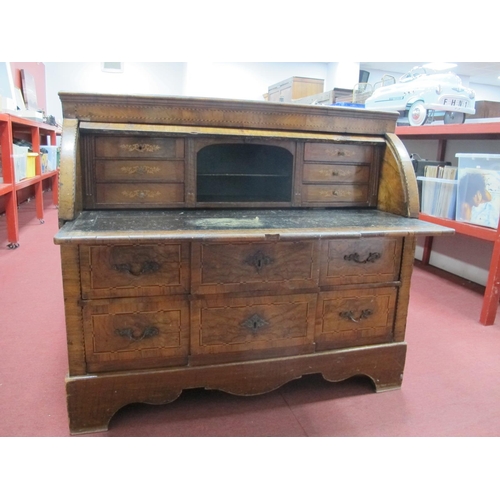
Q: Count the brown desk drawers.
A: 12